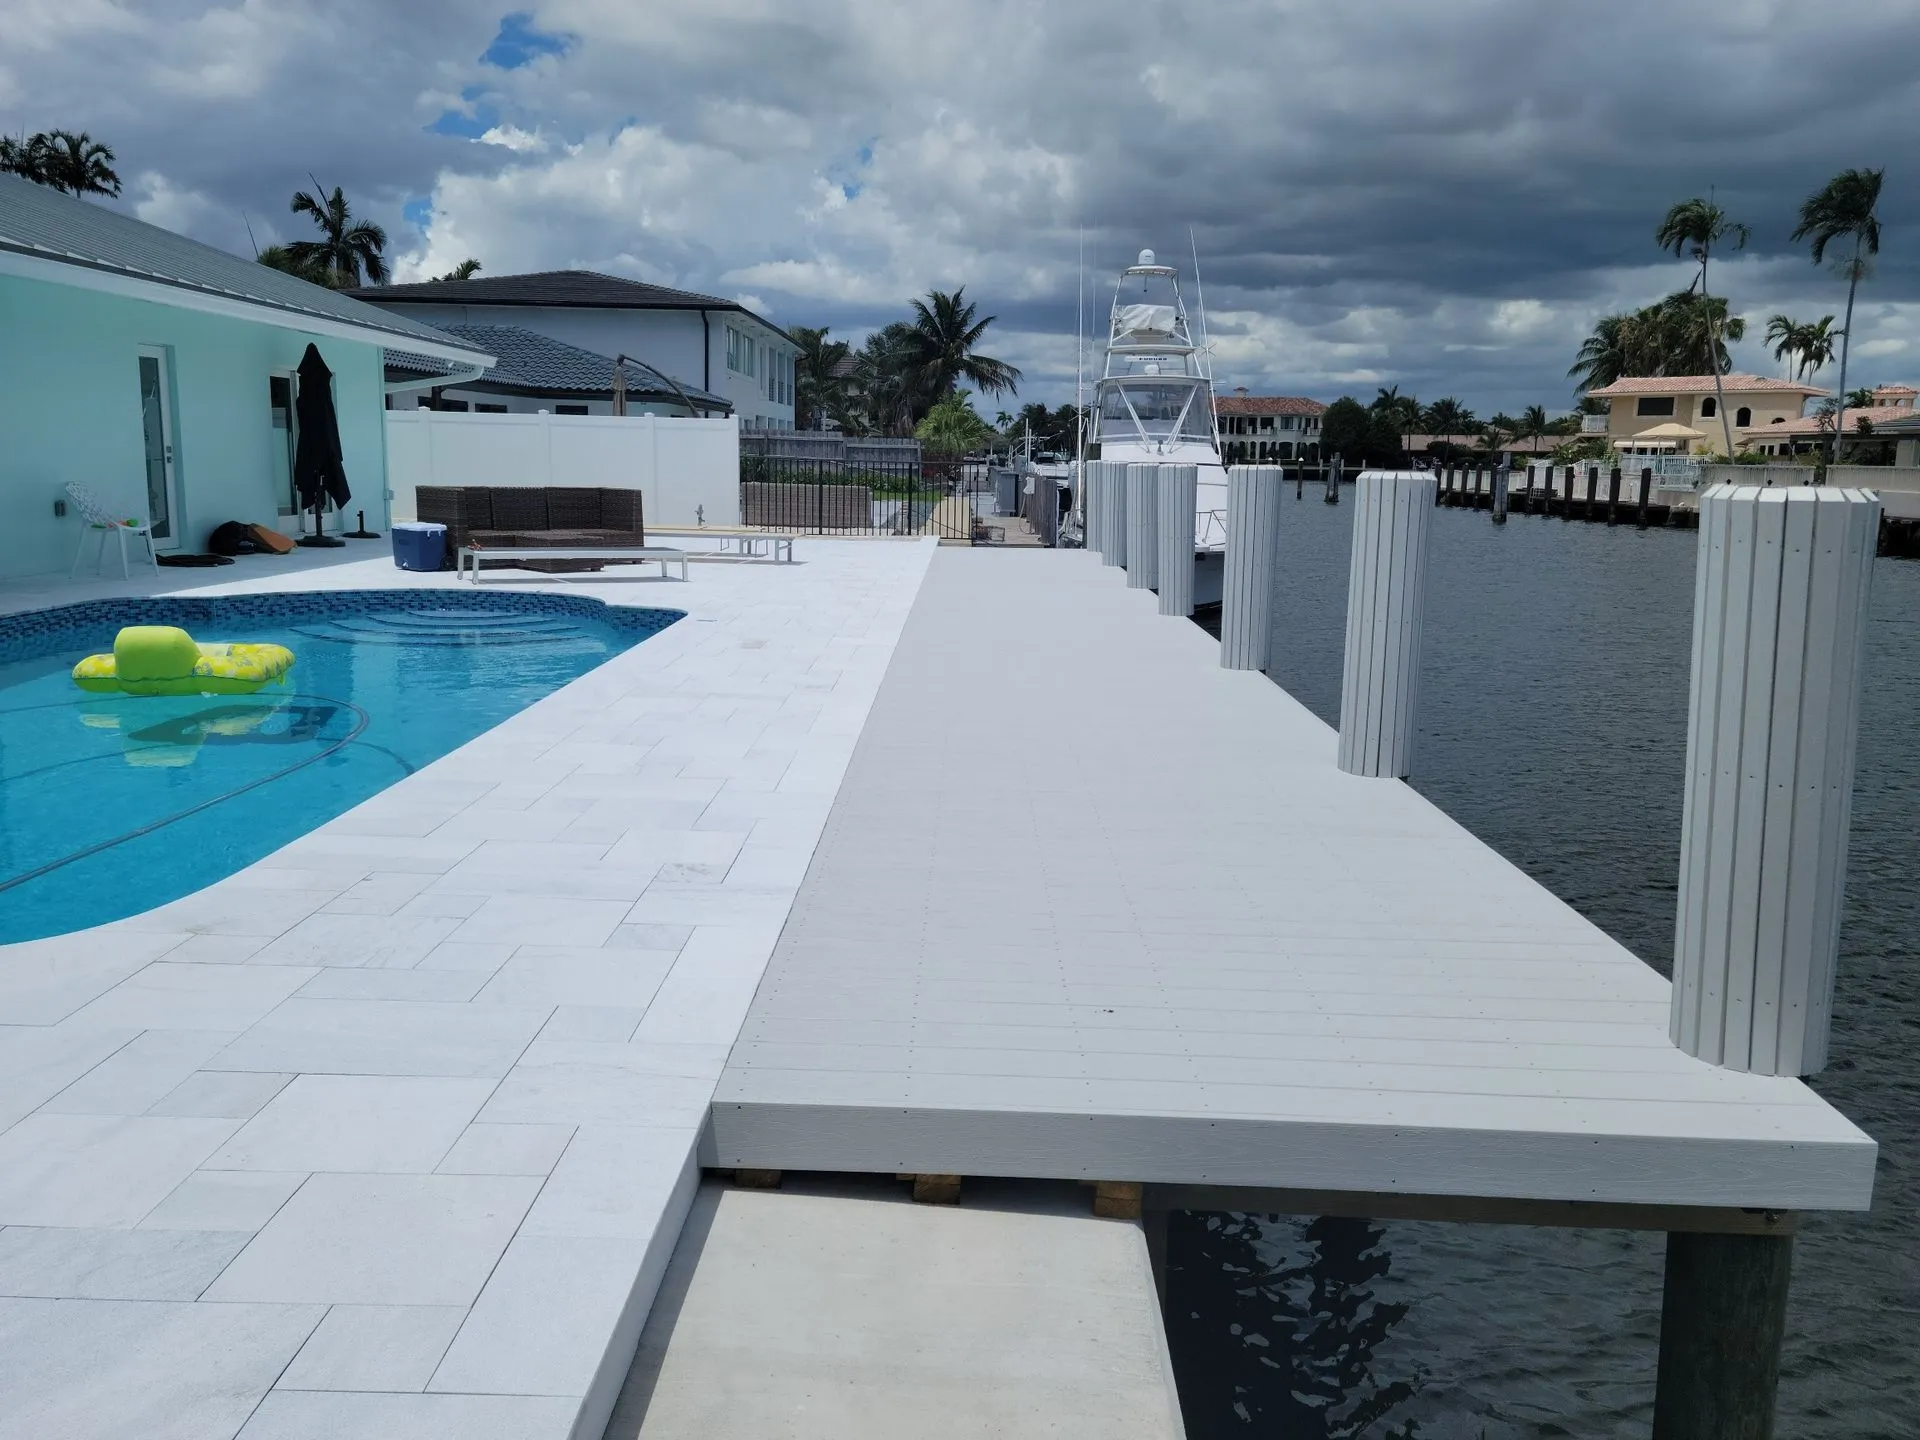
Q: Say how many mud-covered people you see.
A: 0